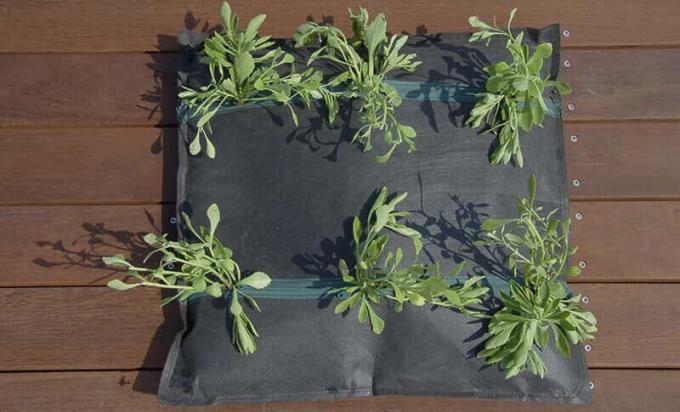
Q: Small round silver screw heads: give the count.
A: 12